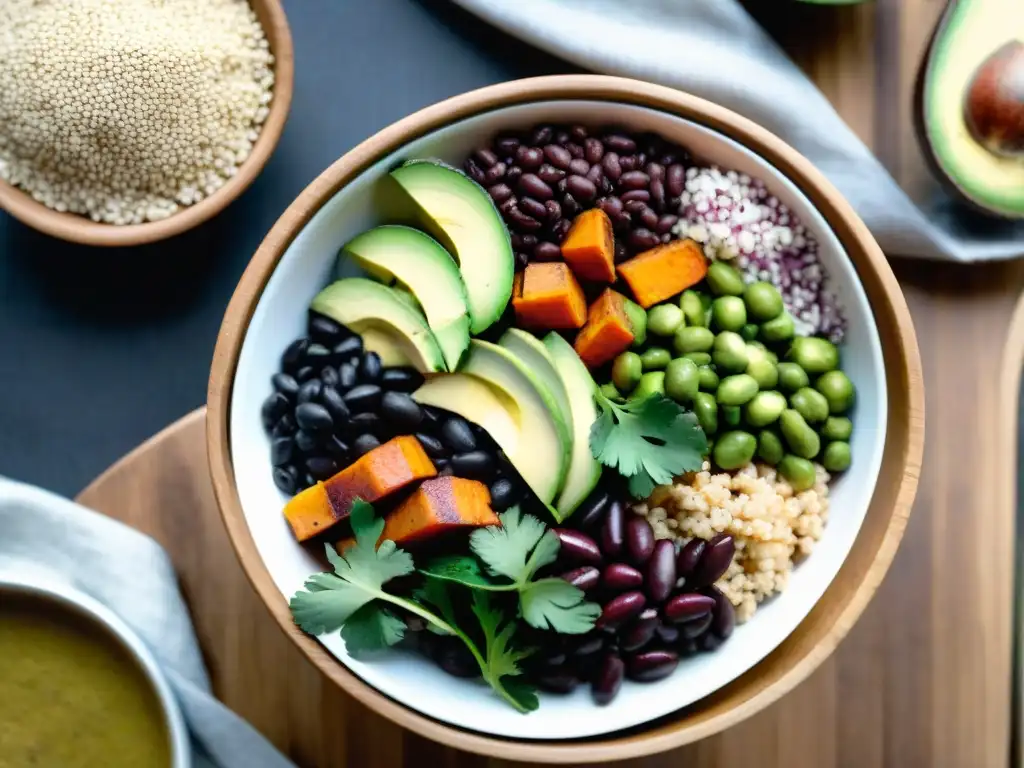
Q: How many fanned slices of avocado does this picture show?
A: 6